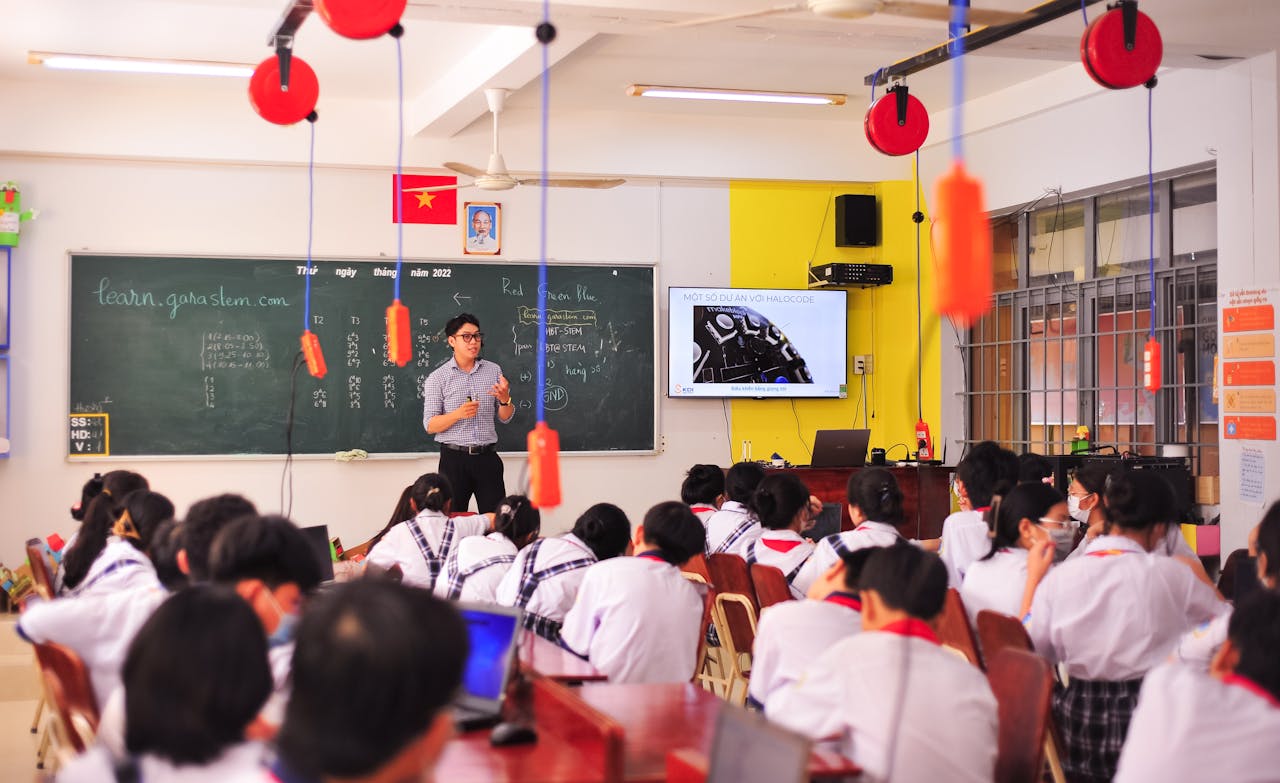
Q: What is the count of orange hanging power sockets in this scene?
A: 6